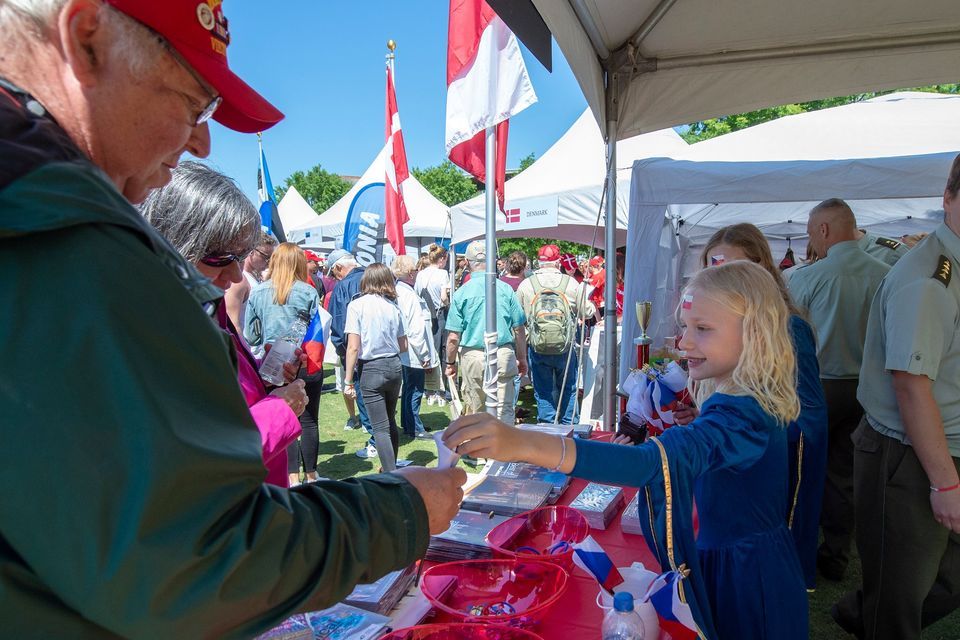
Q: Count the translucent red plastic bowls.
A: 3